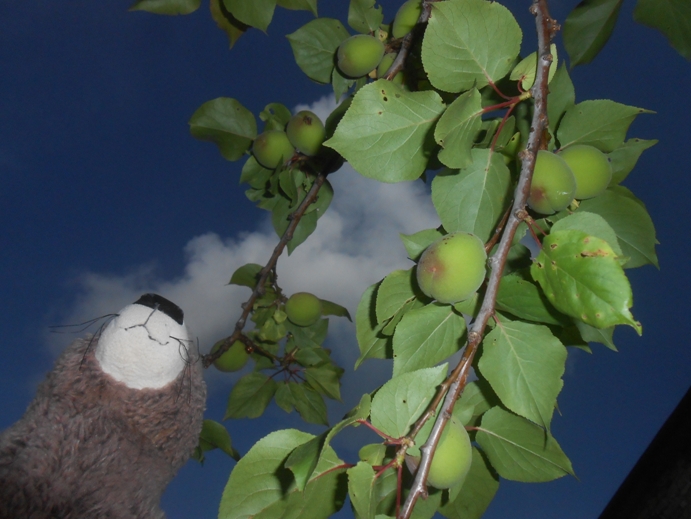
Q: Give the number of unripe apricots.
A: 11